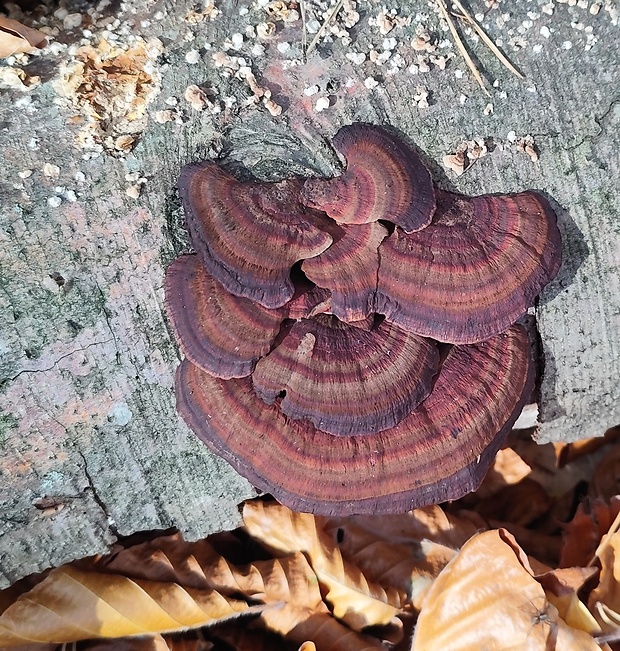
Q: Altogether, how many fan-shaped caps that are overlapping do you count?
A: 7